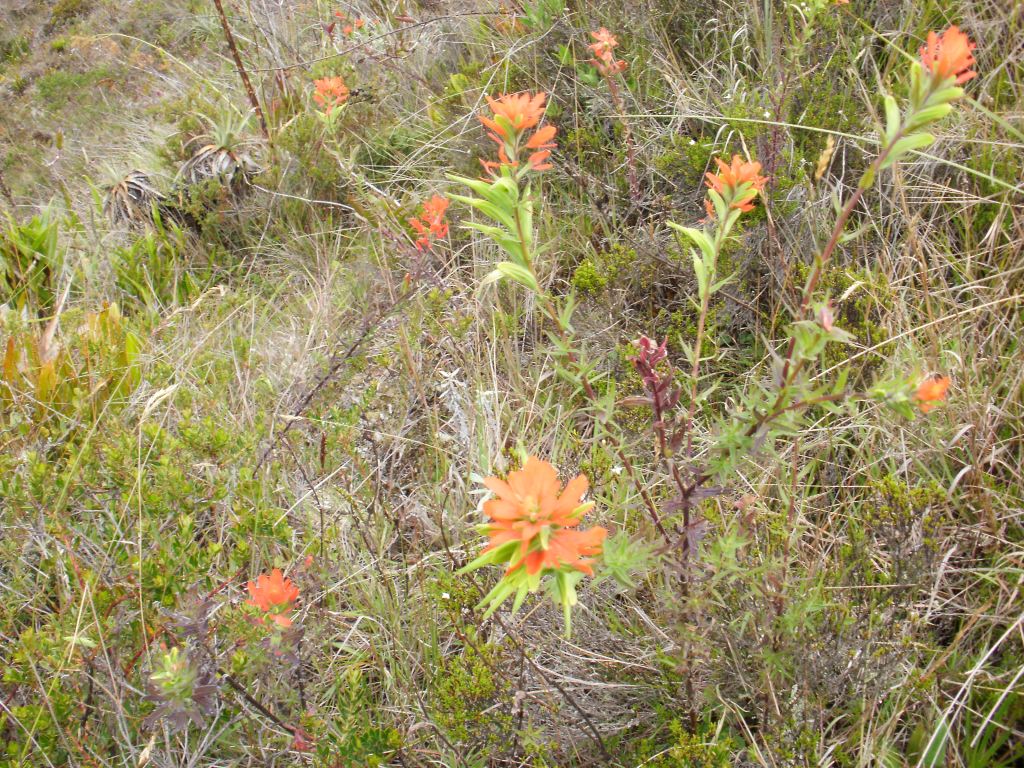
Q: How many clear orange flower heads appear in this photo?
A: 9